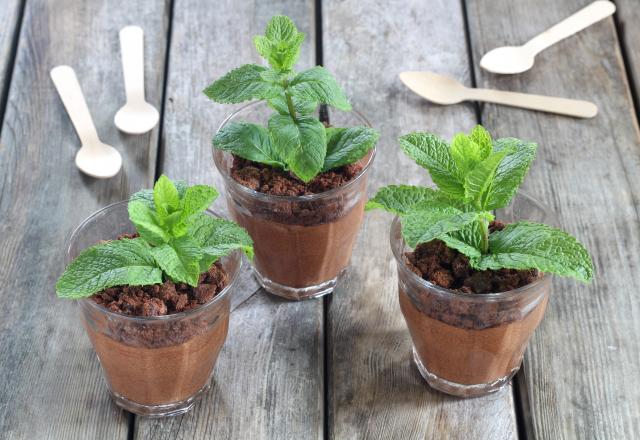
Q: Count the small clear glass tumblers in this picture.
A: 3